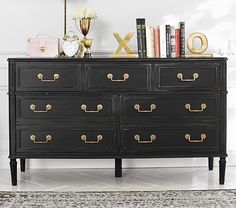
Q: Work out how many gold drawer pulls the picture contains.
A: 11